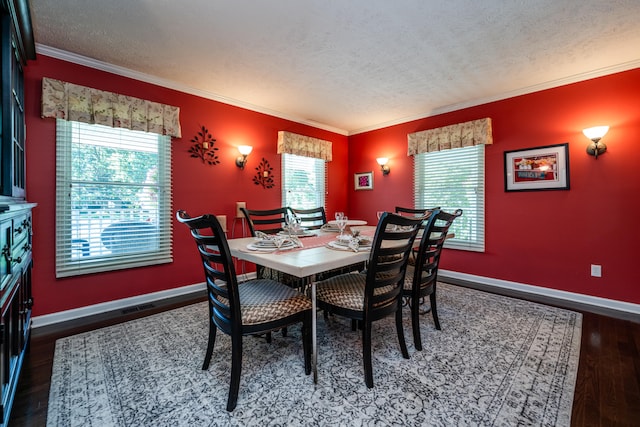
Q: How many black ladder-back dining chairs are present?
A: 6